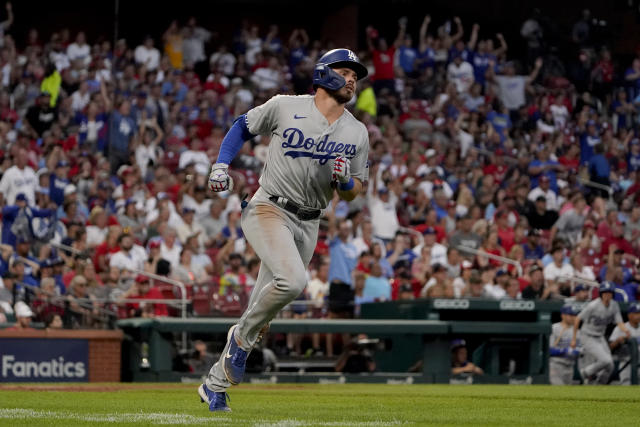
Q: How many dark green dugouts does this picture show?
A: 1